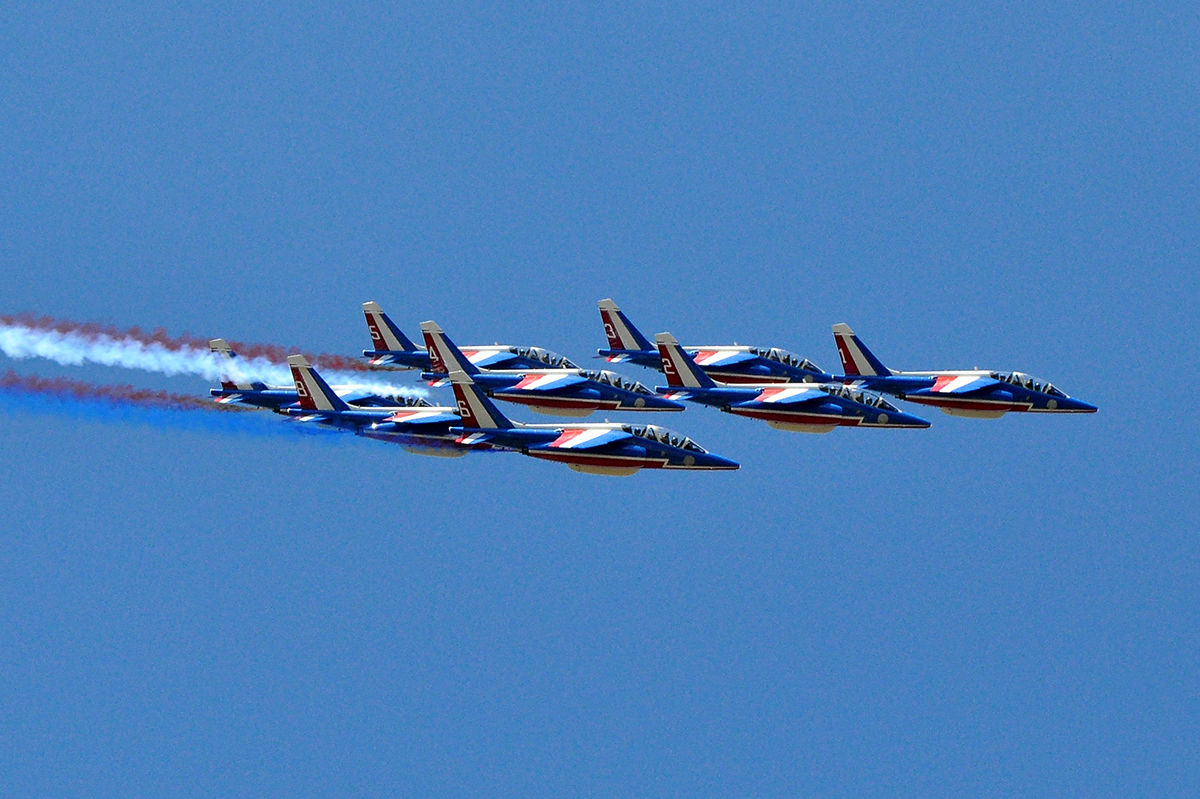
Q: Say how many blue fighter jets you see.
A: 8